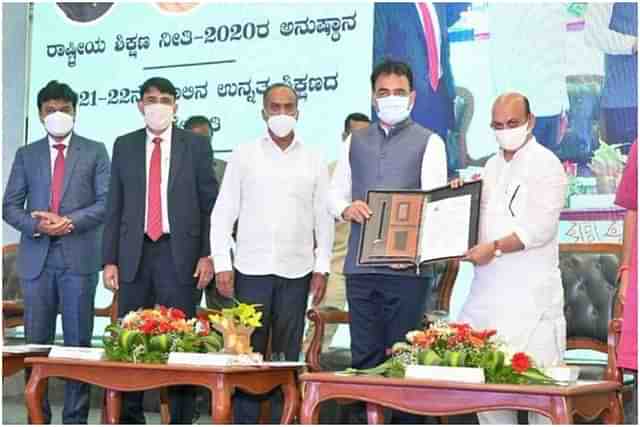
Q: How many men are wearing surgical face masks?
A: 5